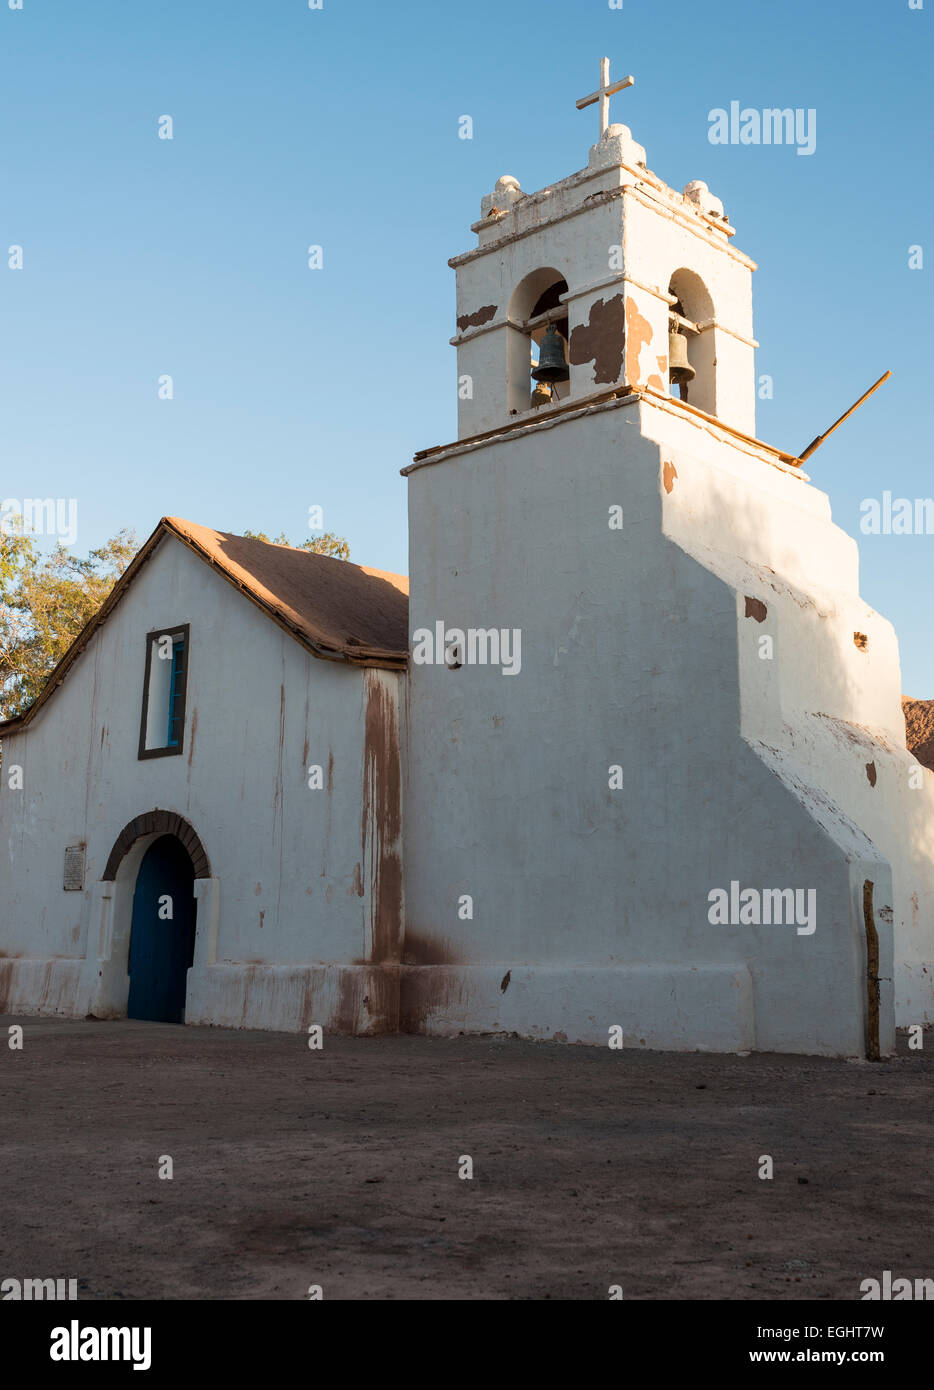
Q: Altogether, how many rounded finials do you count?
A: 3